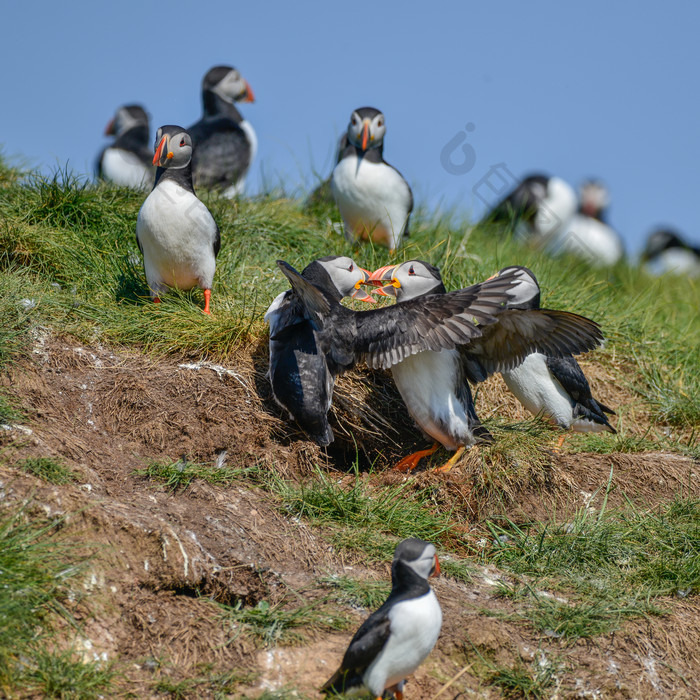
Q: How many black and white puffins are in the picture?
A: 11